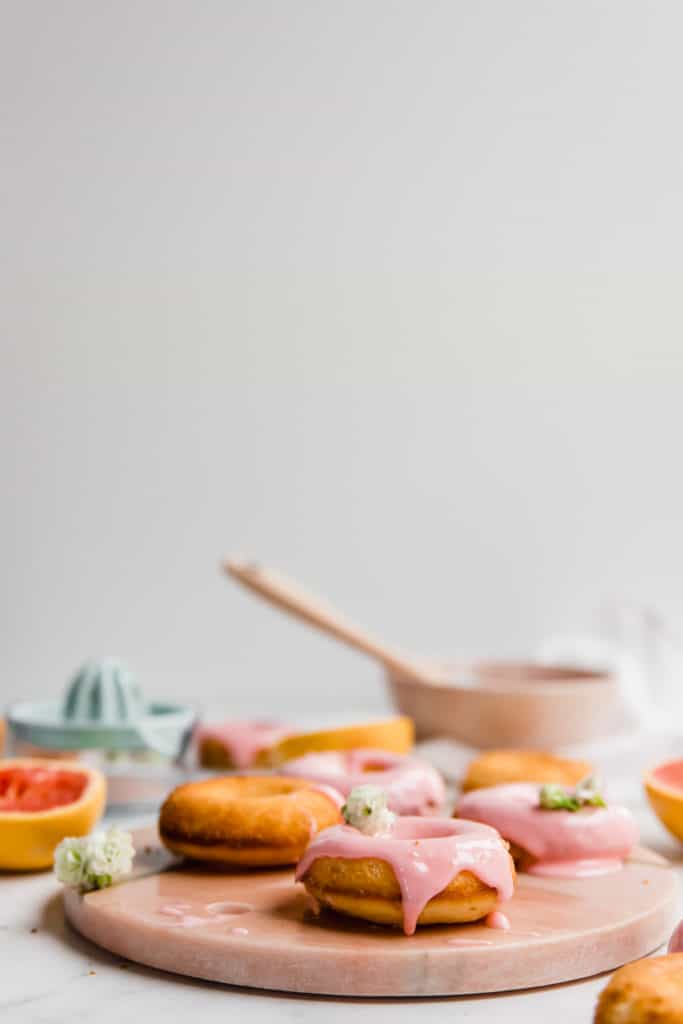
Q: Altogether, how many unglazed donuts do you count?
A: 3